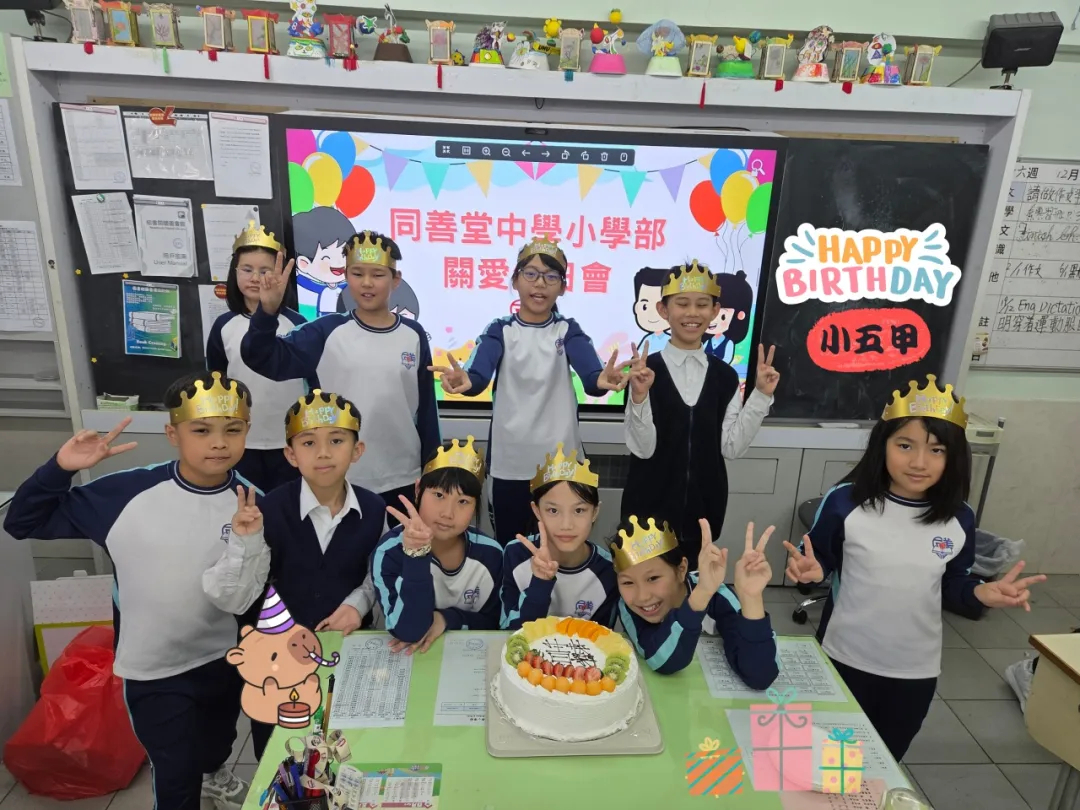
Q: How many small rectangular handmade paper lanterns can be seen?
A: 12